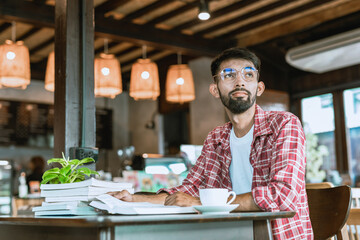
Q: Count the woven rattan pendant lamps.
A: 5